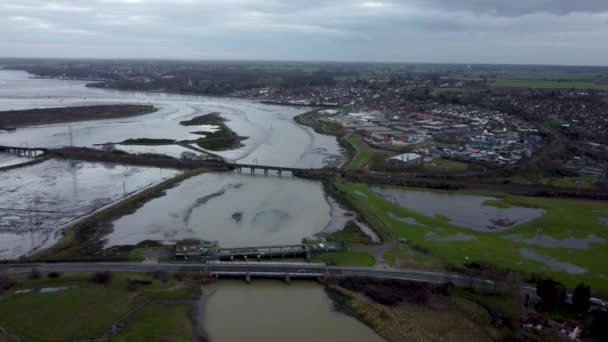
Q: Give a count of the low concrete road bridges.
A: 1